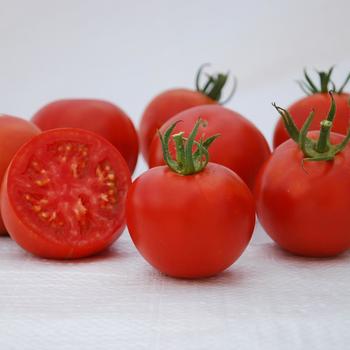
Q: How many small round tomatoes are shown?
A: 8